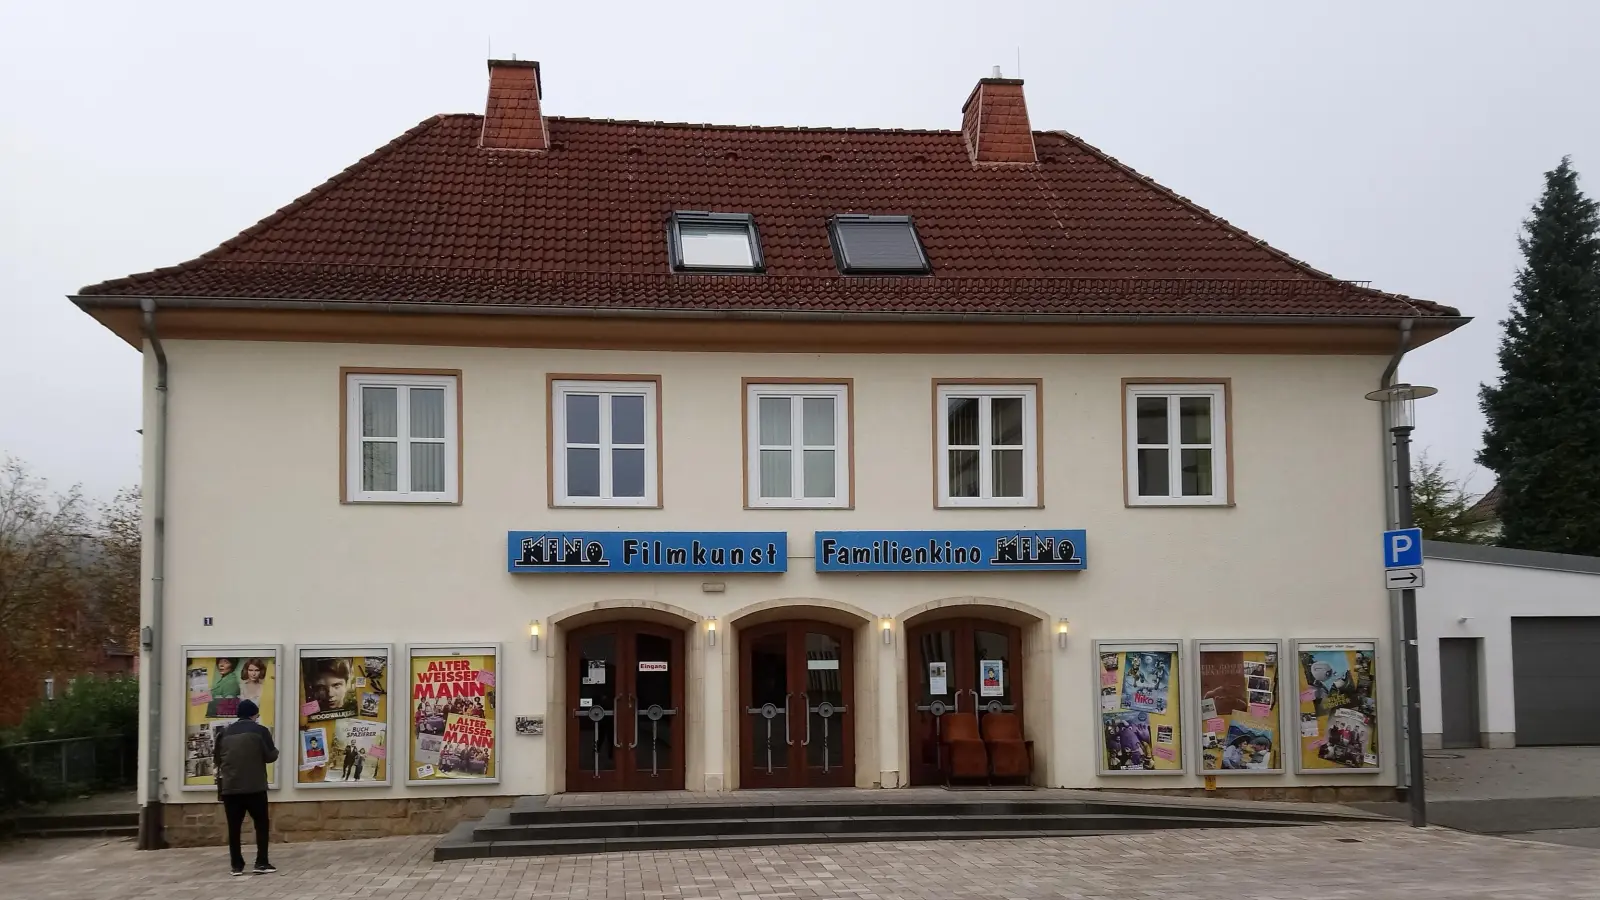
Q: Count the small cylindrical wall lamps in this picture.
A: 4